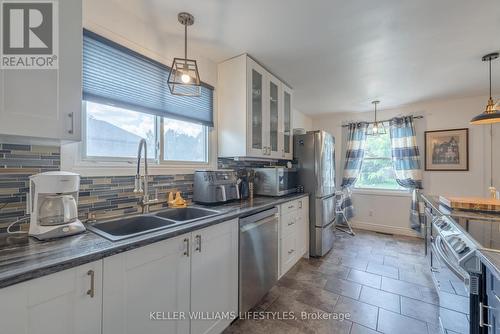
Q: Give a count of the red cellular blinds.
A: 0